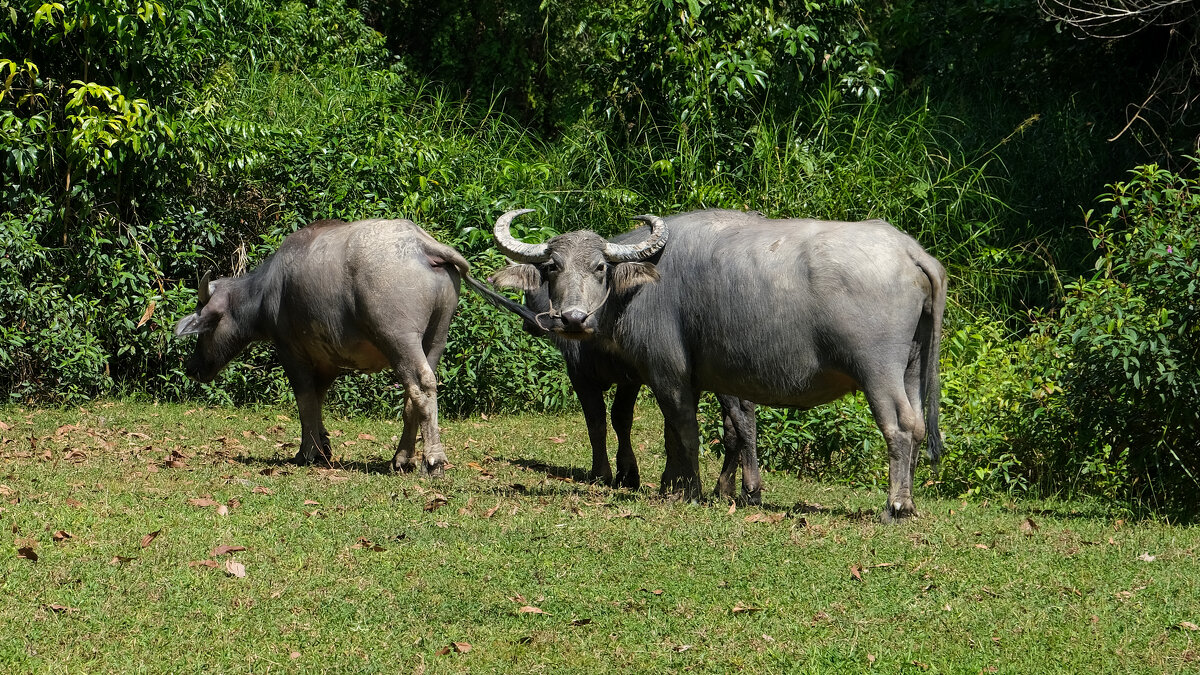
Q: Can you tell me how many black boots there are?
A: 0